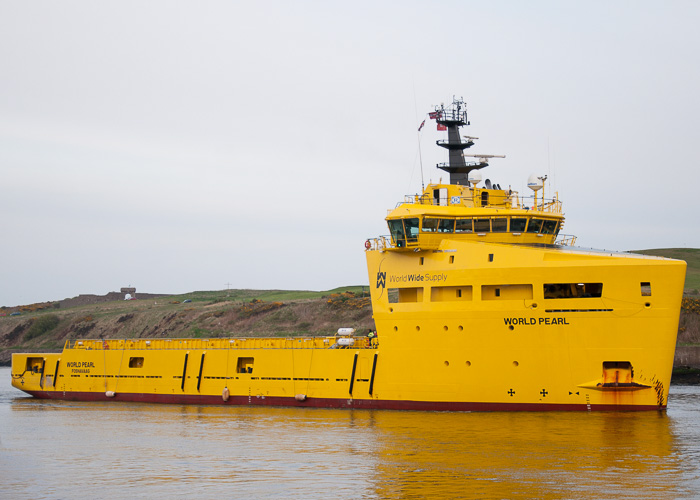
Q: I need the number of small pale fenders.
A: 3